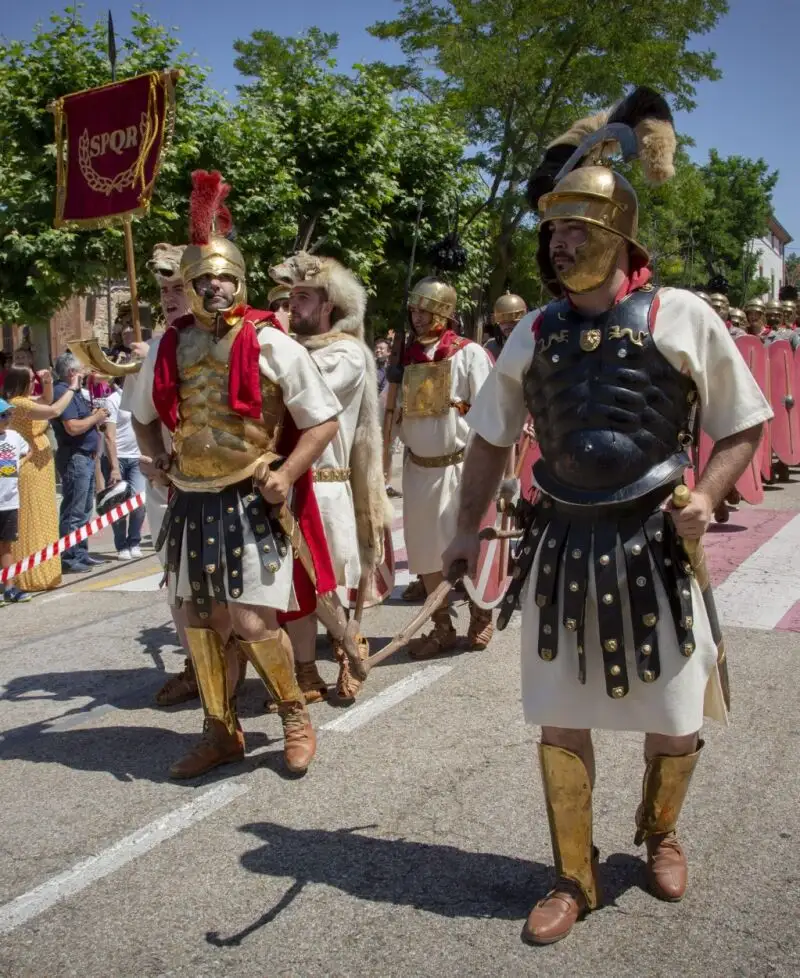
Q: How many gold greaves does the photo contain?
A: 4